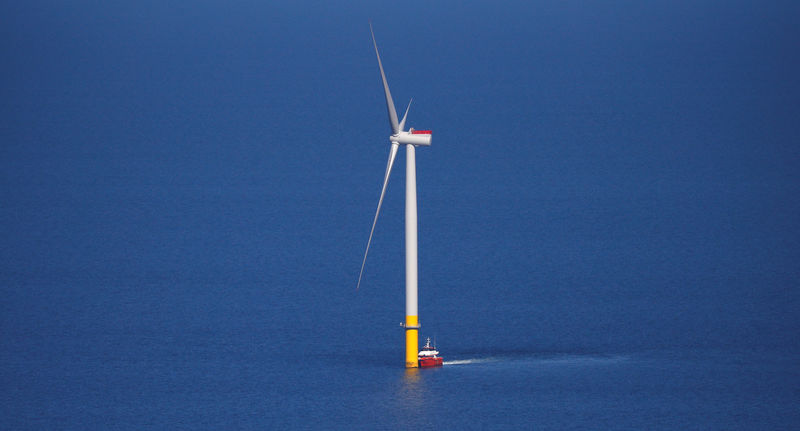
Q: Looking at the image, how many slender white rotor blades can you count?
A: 3